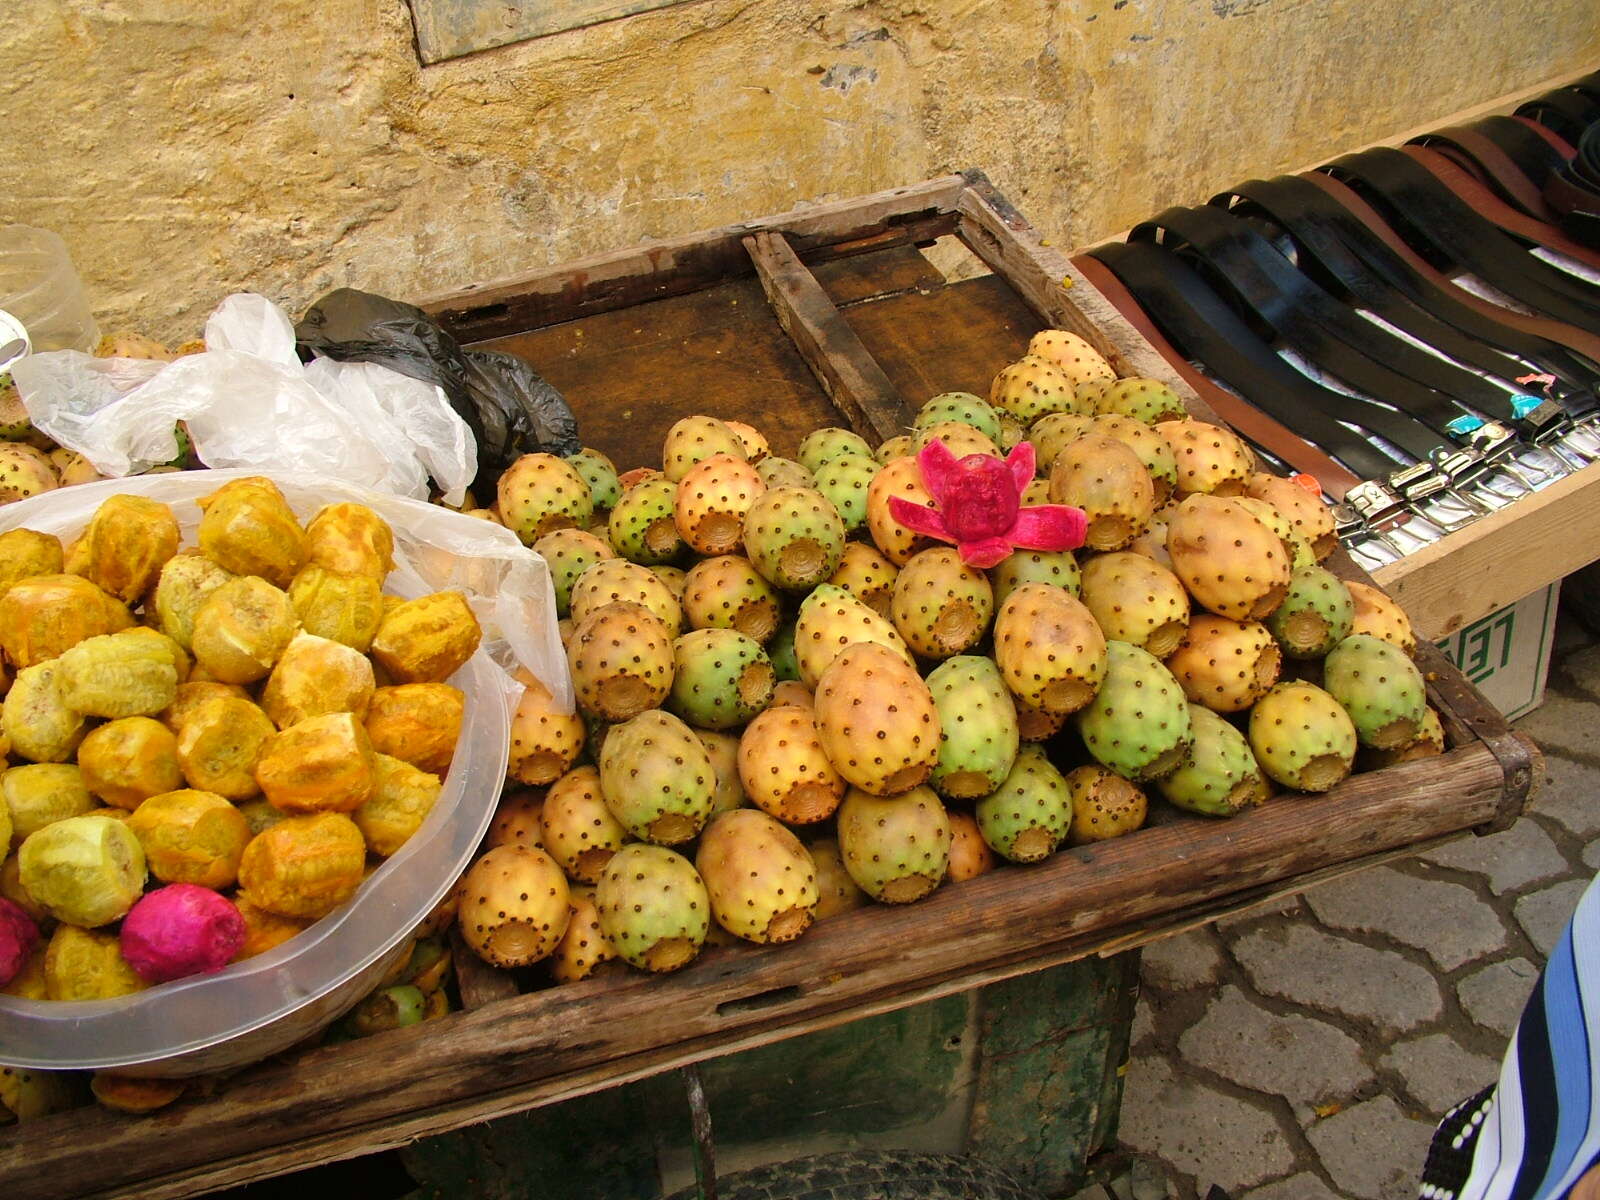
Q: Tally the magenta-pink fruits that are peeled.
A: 3